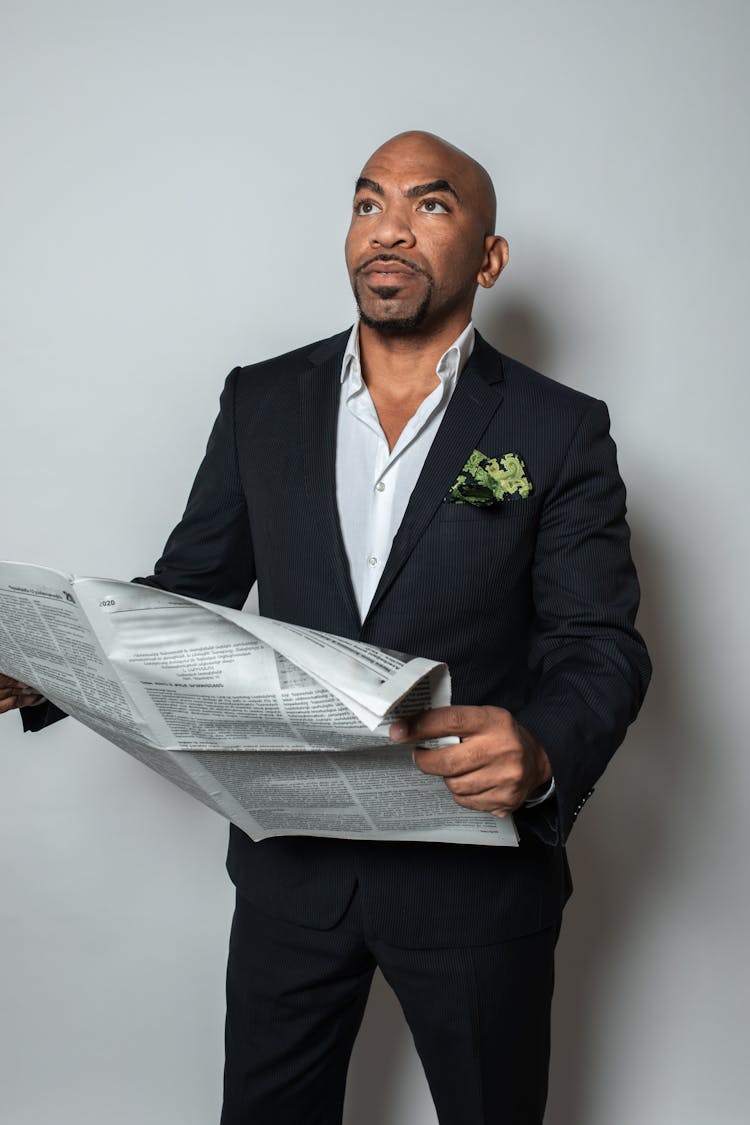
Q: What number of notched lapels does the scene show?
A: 2